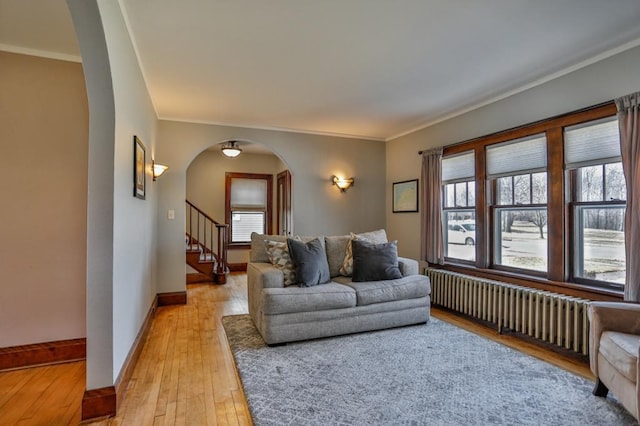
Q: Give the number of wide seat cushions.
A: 2